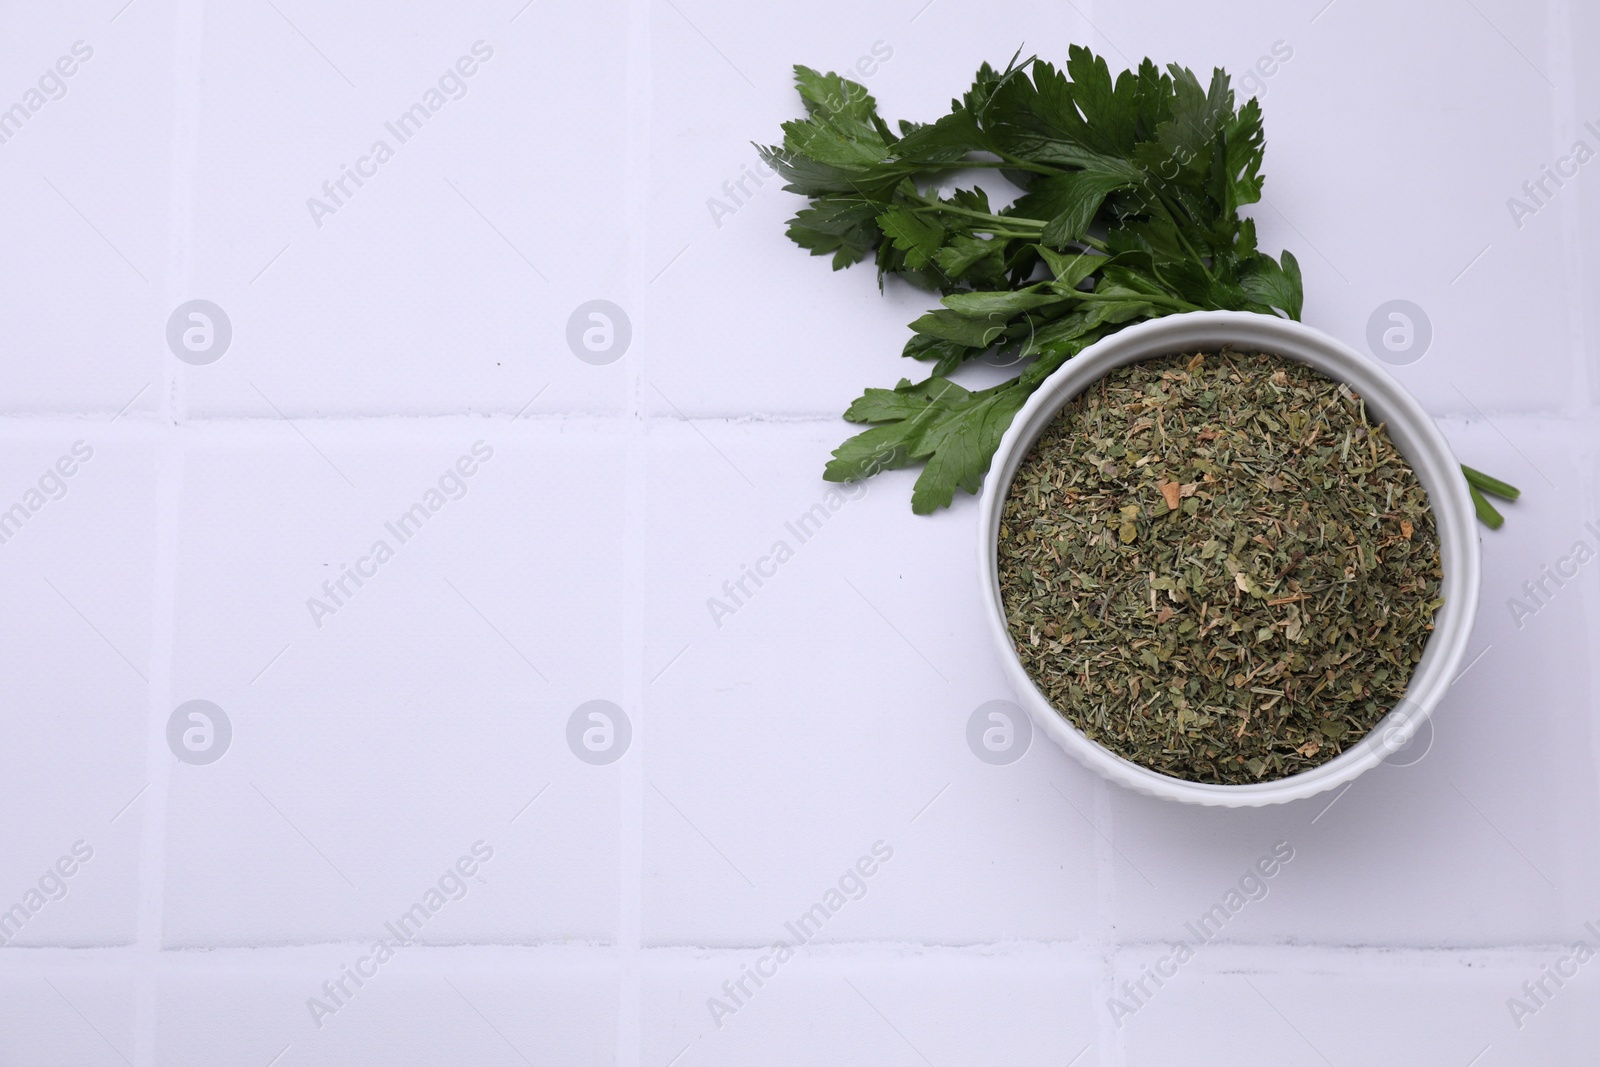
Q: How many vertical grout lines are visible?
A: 4